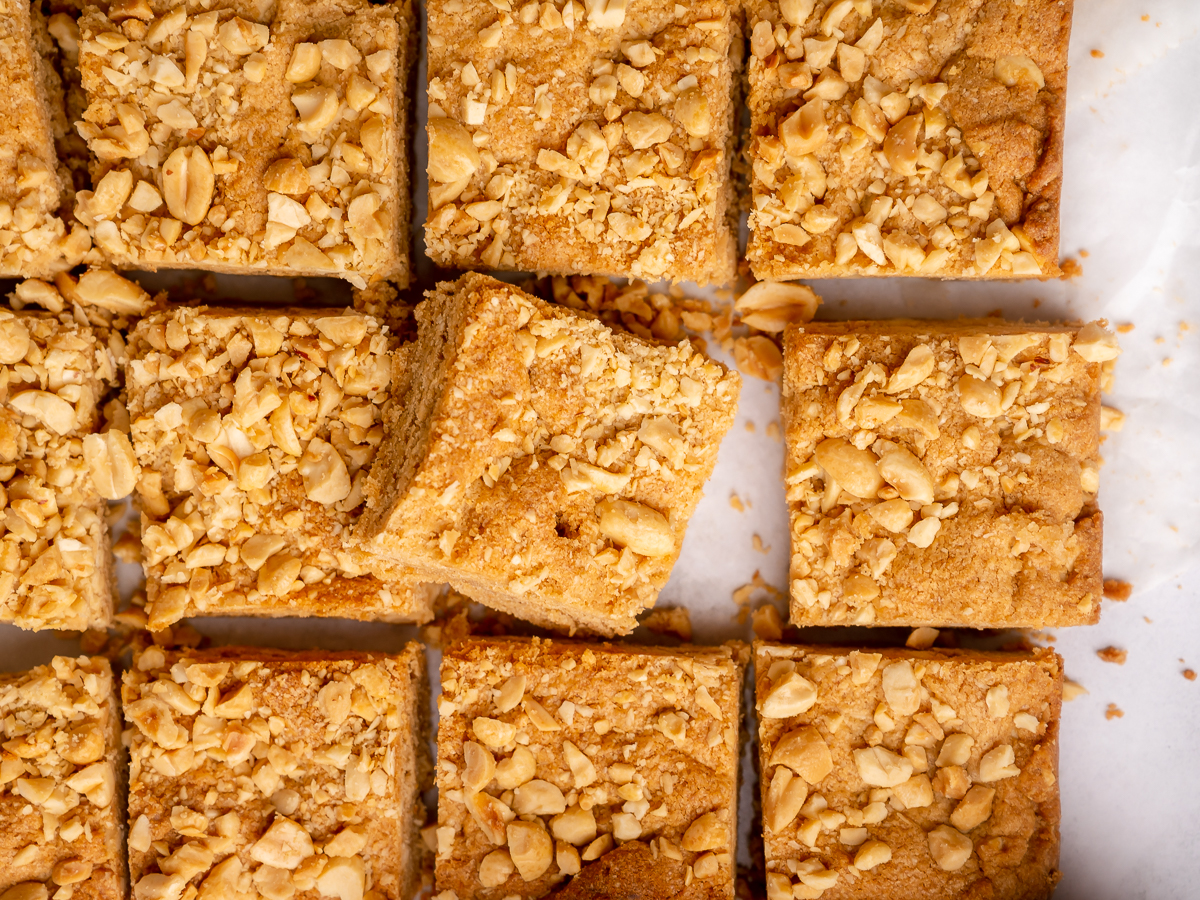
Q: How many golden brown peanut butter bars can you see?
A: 12